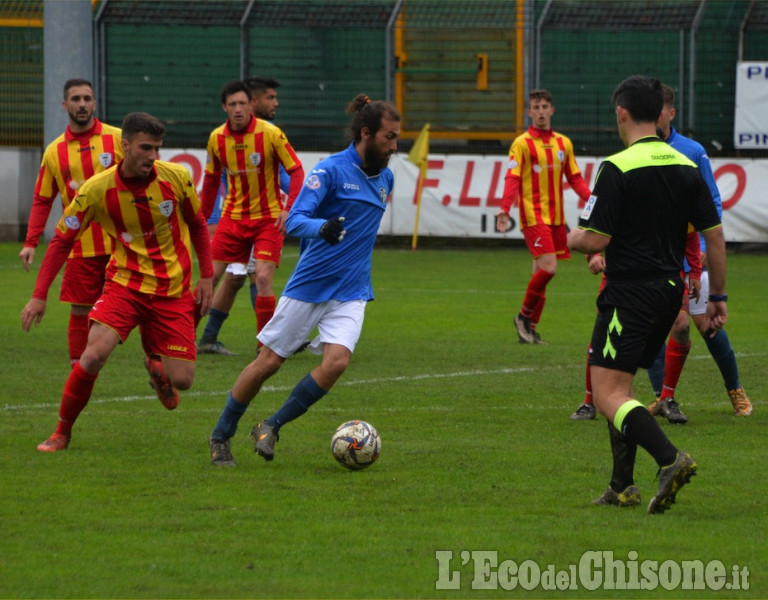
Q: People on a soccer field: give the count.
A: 9